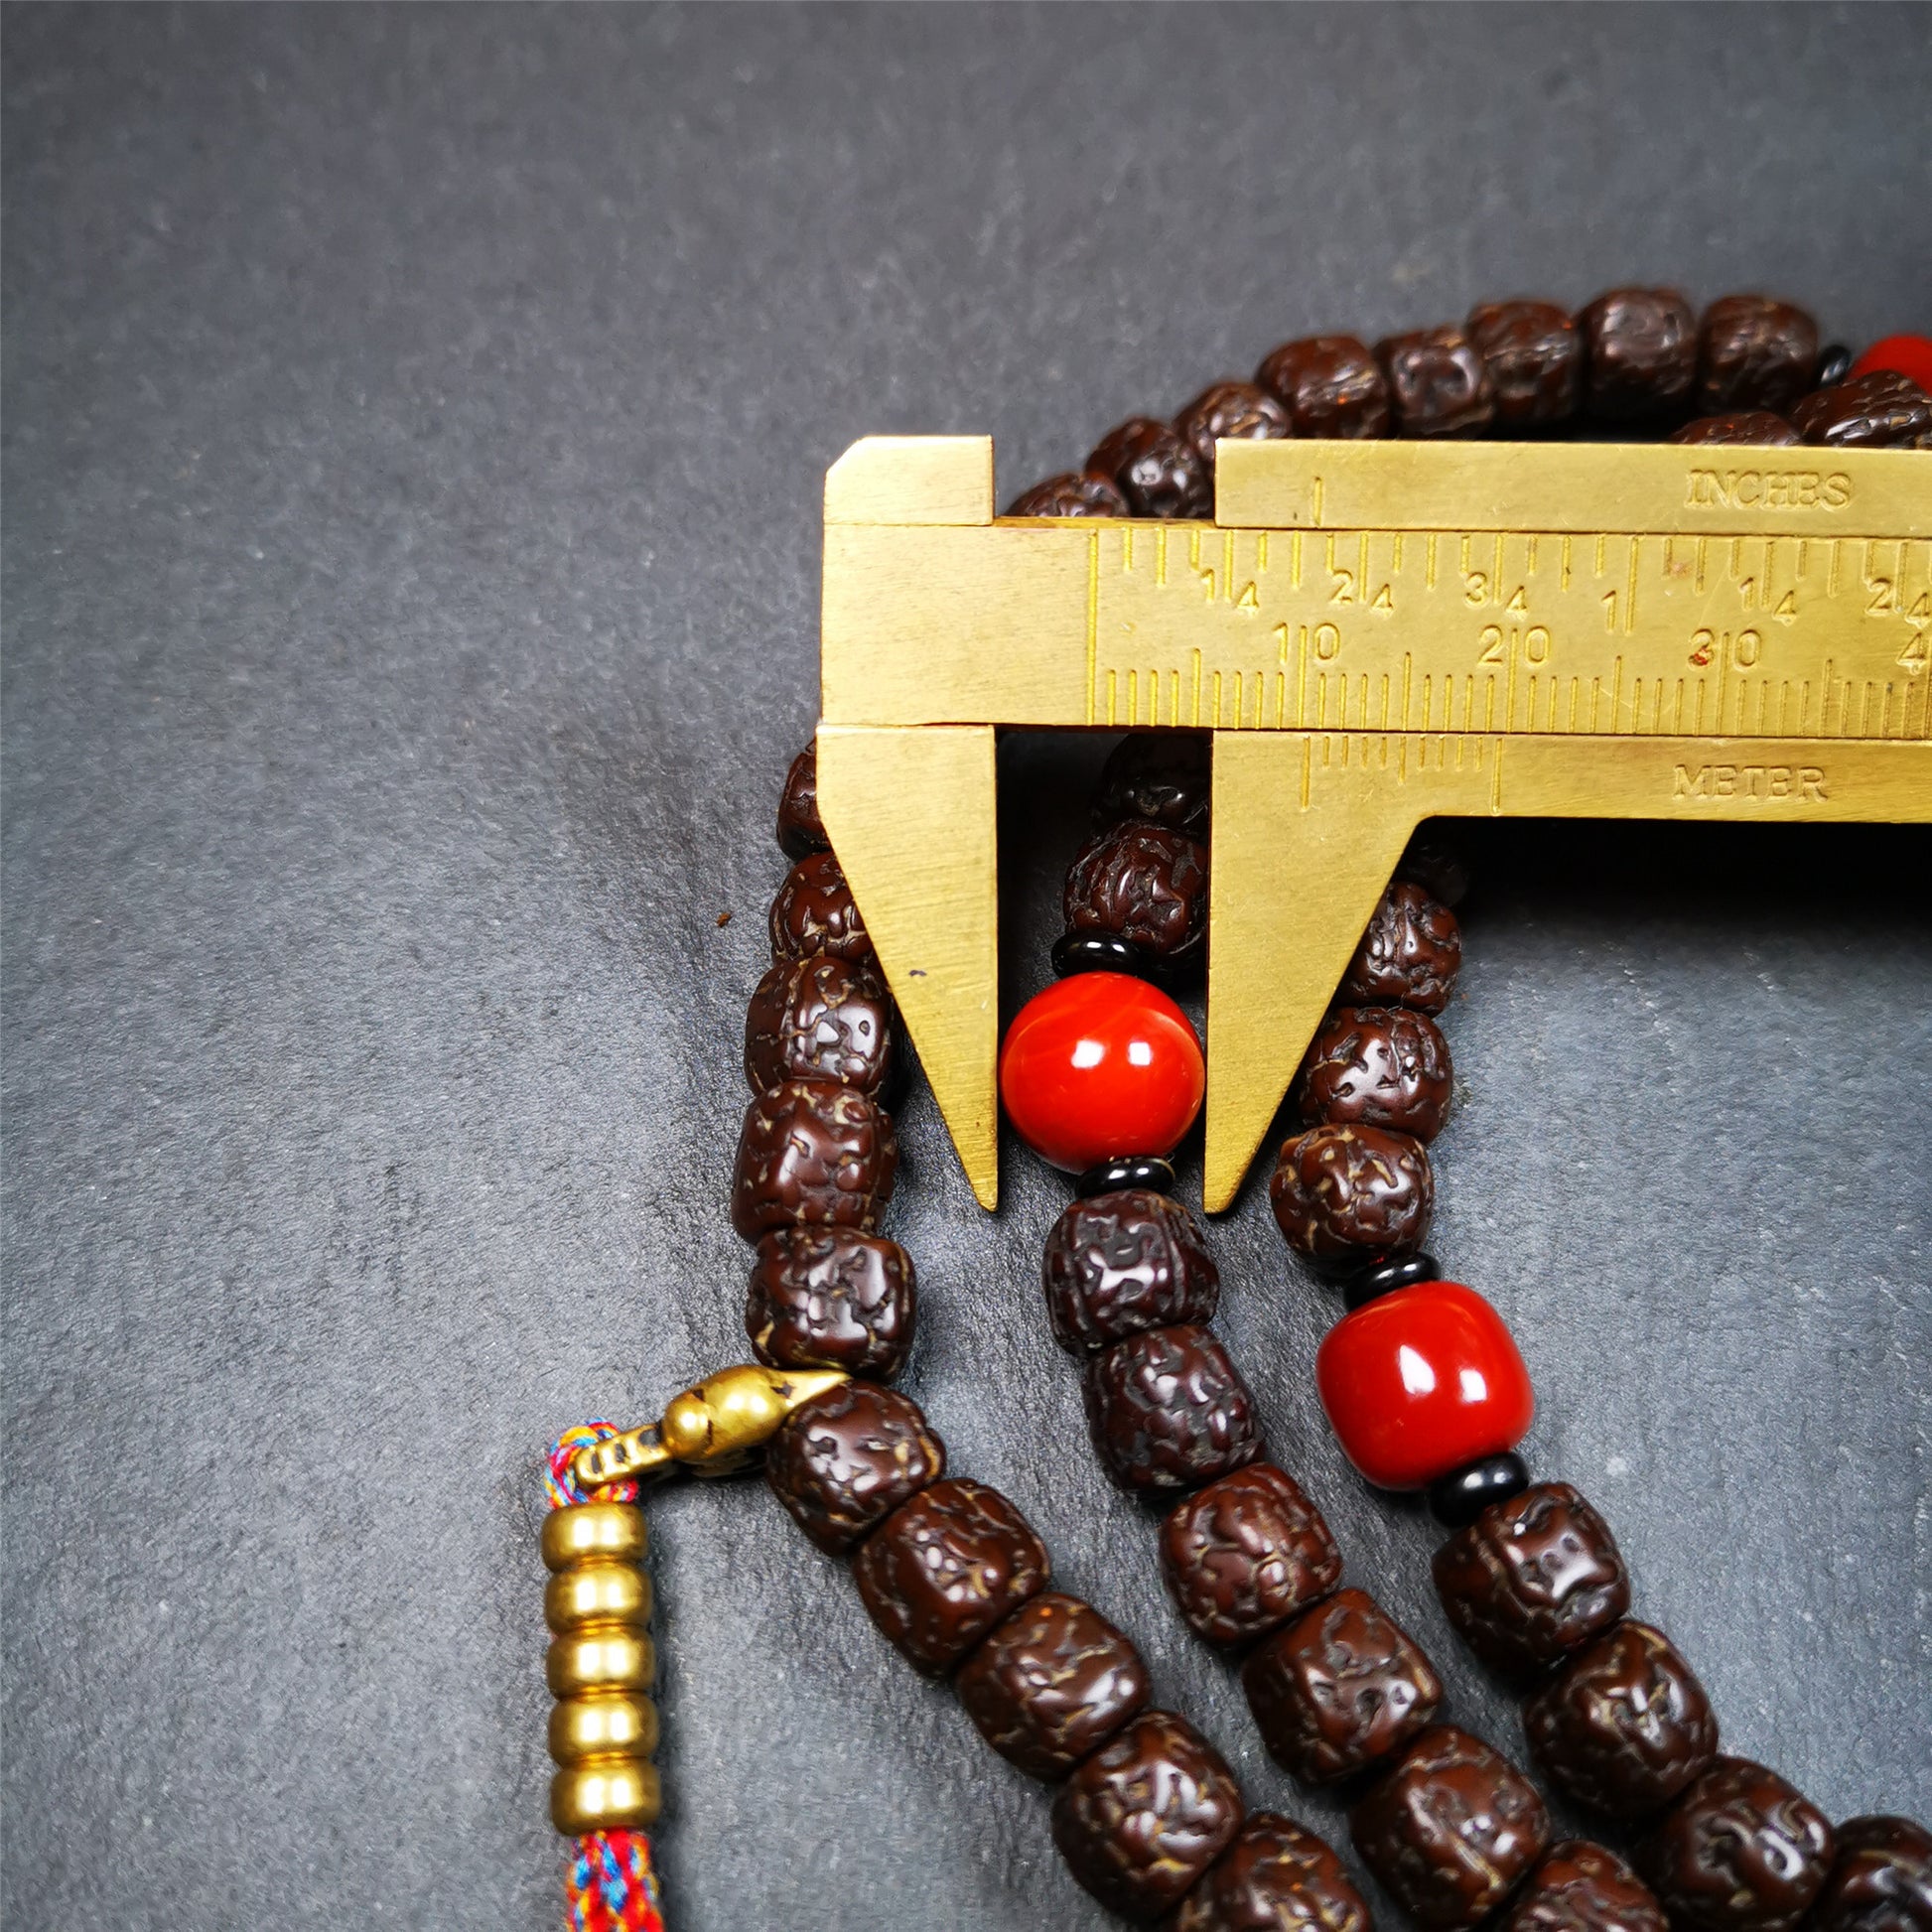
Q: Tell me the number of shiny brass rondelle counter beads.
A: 5